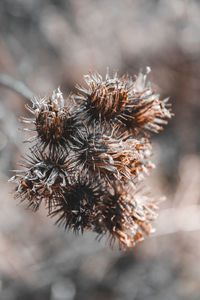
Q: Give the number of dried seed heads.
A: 7